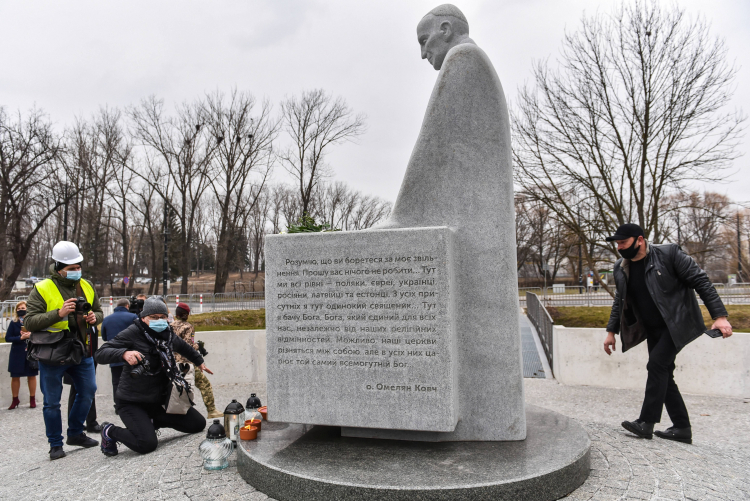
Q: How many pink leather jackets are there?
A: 0